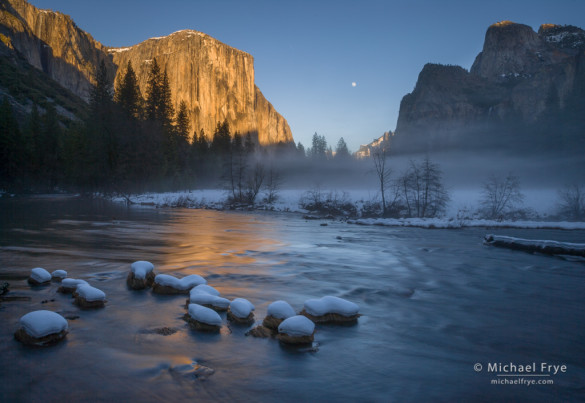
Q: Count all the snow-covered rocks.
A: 13